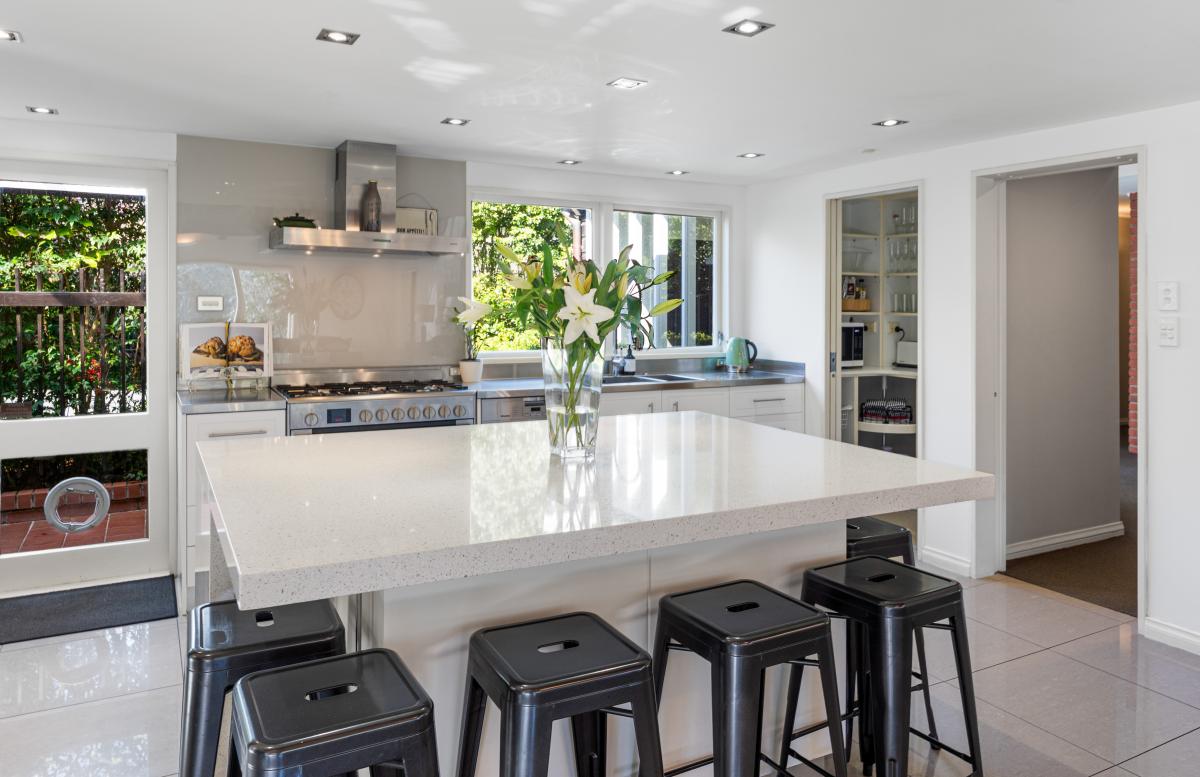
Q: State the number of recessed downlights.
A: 10